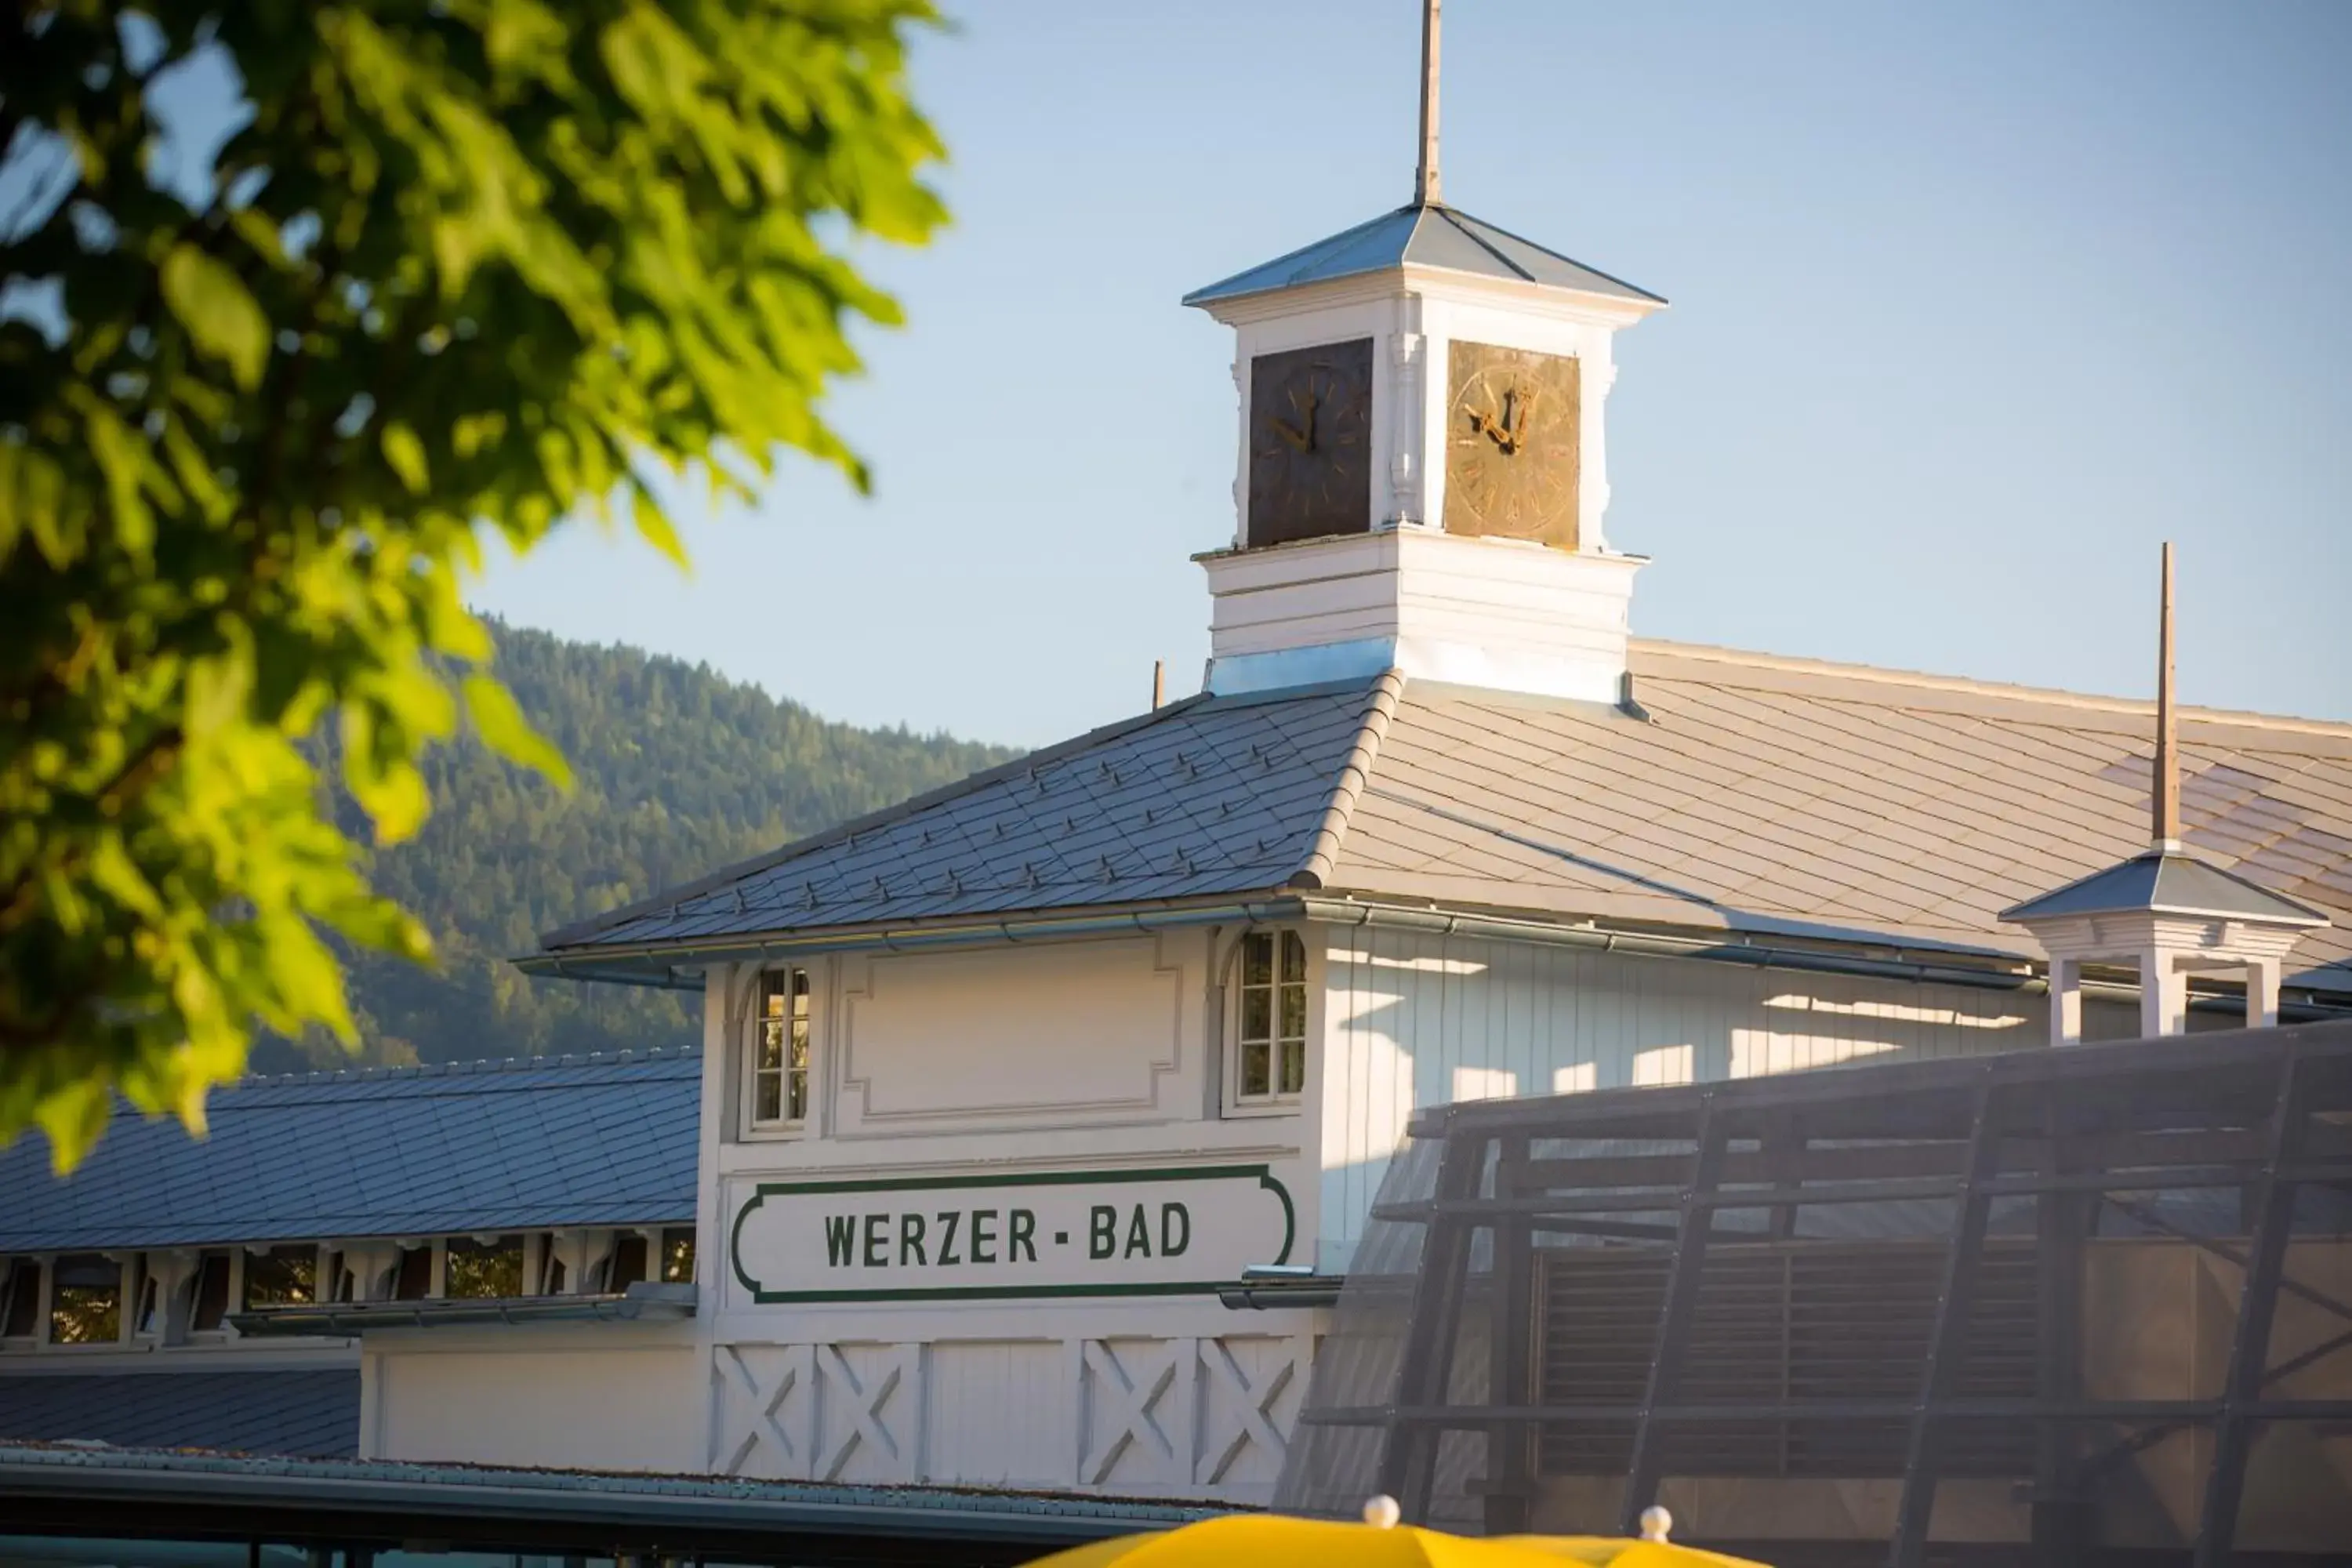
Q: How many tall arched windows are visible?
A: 2